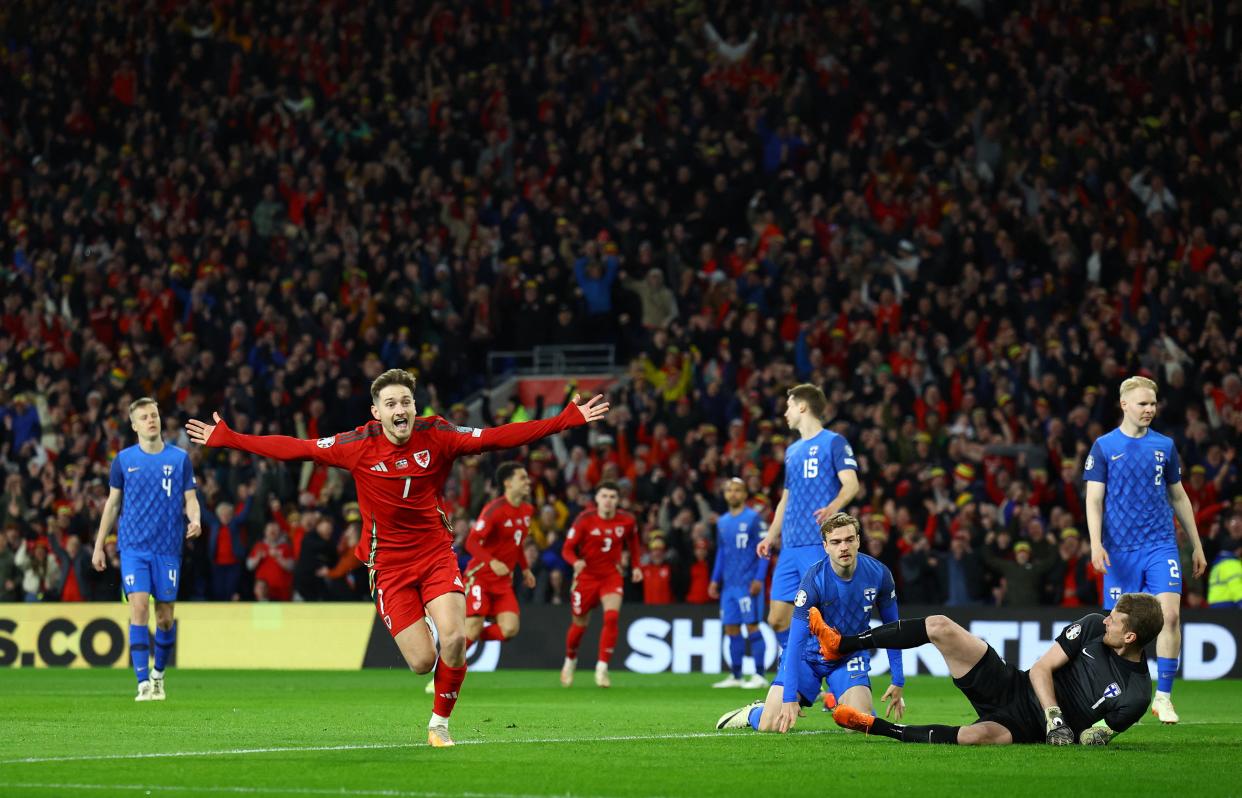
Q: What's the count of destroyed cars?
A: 0